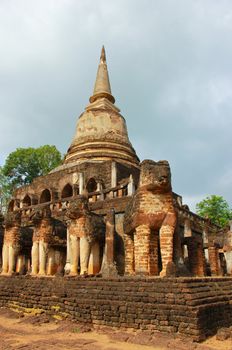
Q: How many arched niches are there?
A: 5